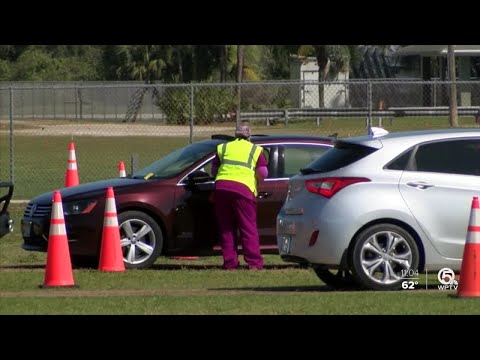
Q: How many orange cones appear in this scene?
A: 5